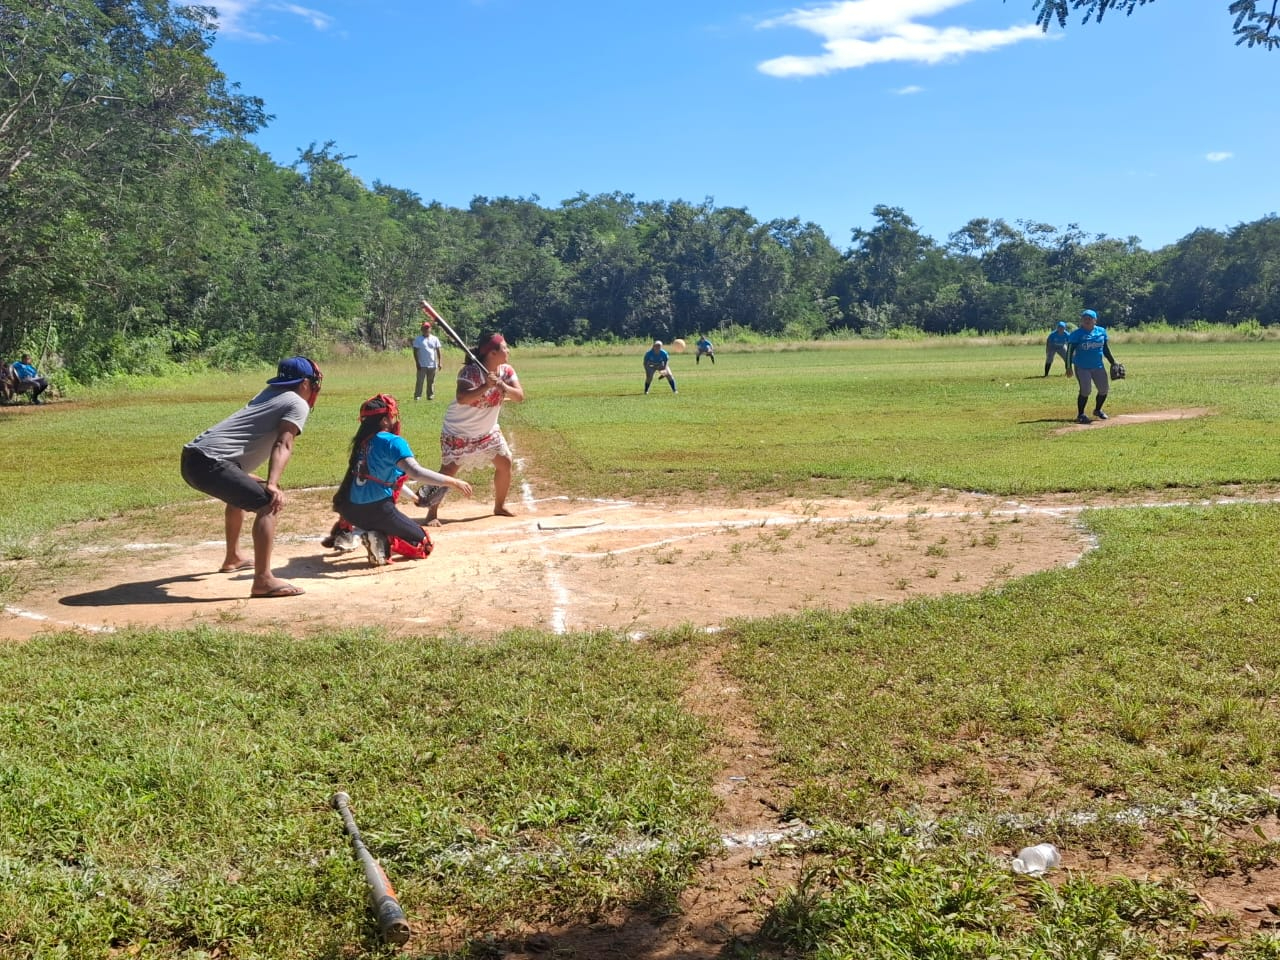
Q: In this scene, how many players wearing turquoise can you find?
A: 5